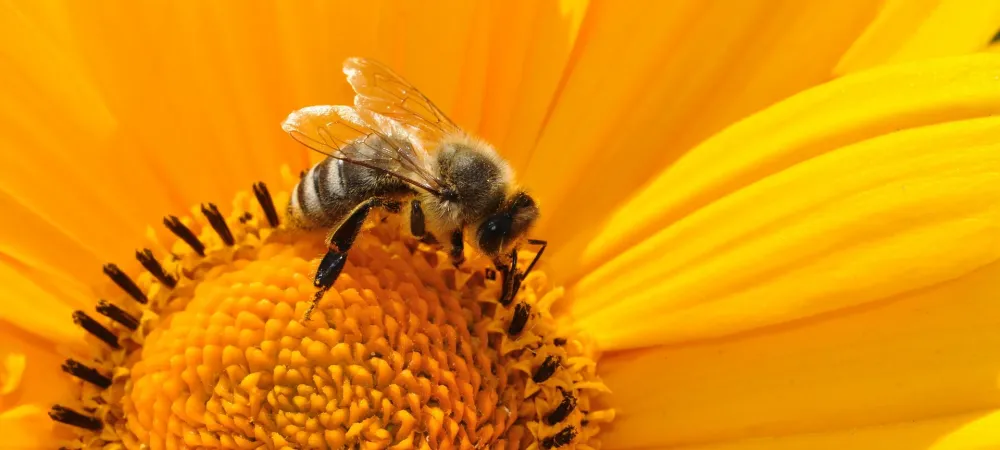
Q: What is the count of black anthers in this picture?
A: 13